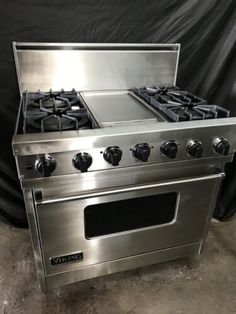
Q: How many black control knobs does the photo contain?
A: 7